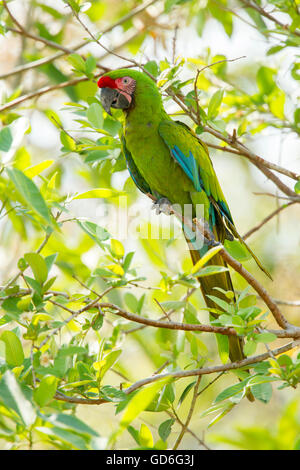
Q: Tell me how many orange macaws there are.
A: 0